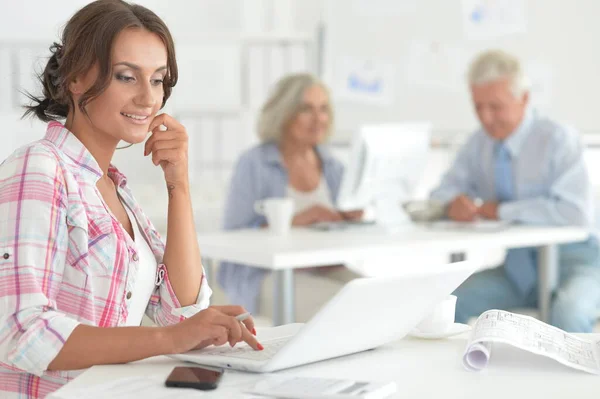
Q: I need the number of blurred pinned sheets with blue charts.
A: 2